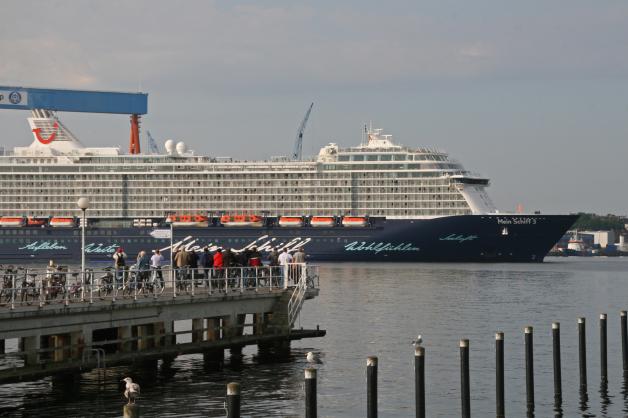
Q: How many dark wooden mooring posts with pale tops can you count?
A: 12